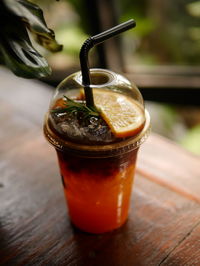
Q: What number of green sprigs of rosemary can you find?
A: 1